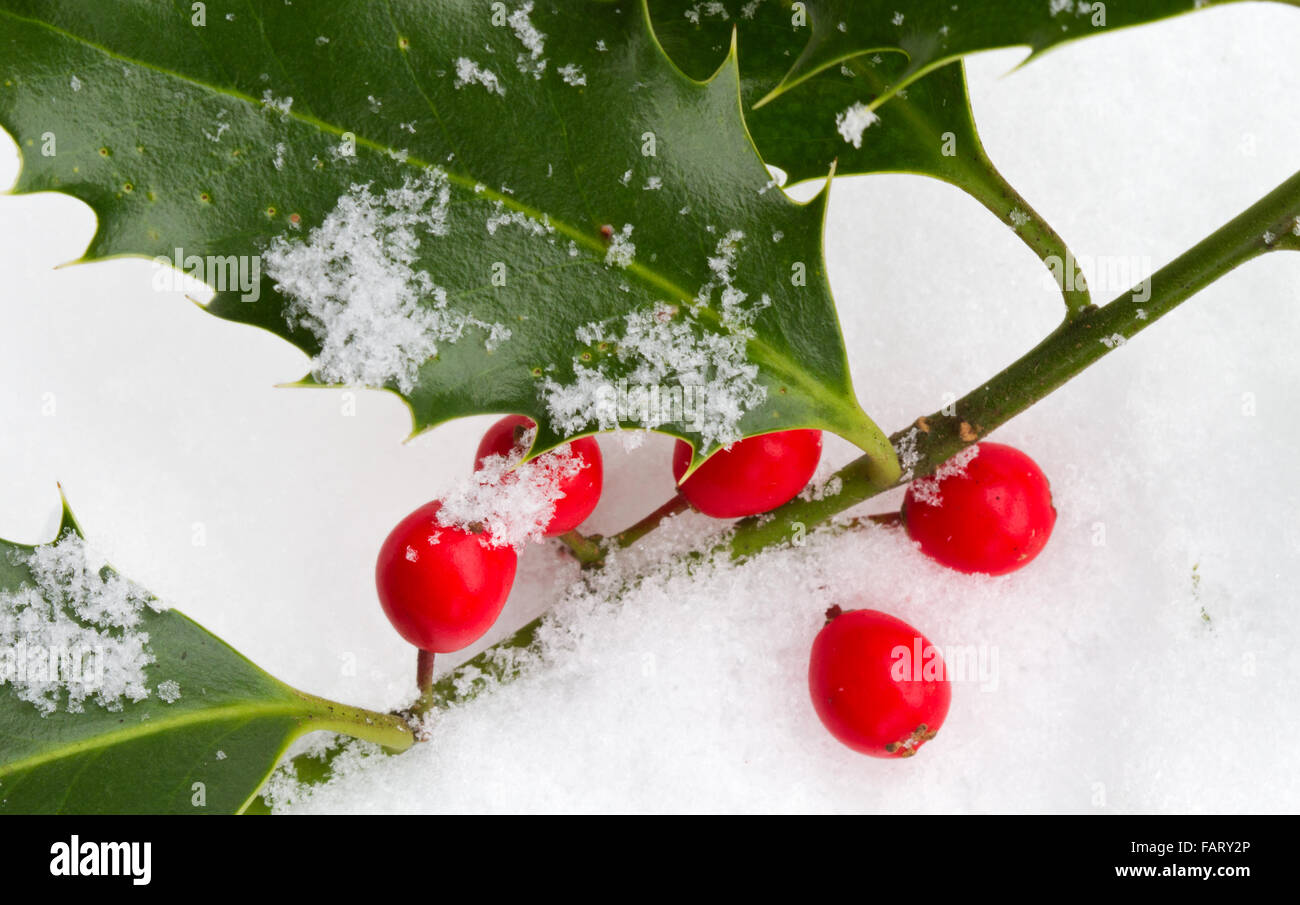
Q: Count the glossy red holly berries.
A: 5